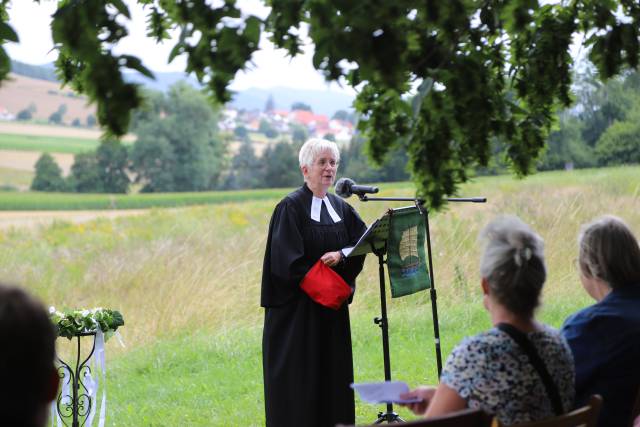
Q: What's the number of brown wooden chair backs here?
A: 2